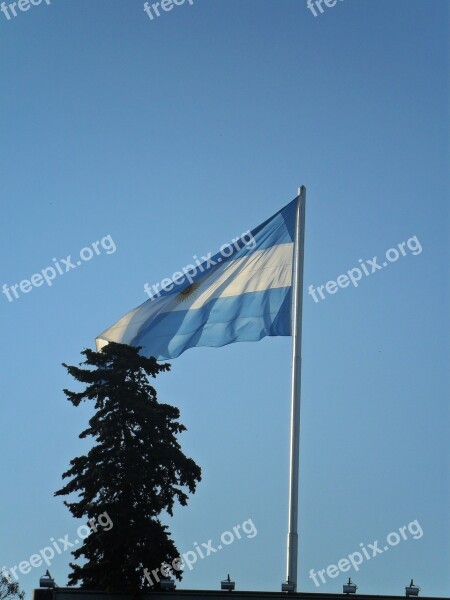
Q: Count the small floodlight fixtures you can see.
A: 6